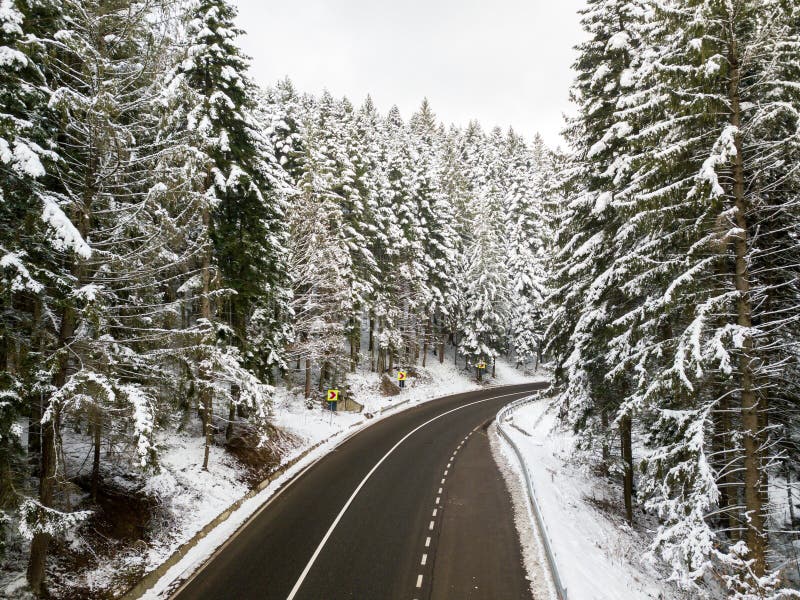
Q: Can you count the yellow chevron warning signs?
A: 3